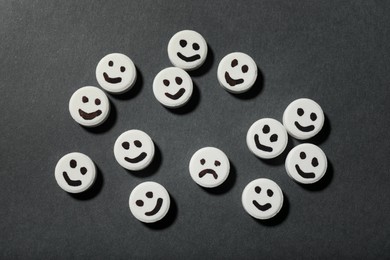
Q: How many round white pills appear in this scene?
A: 13